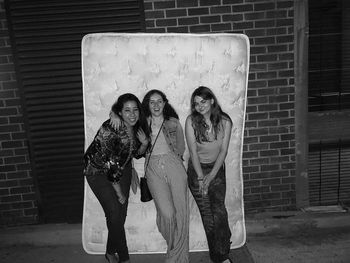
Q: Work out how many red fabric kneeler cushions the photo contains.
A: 0